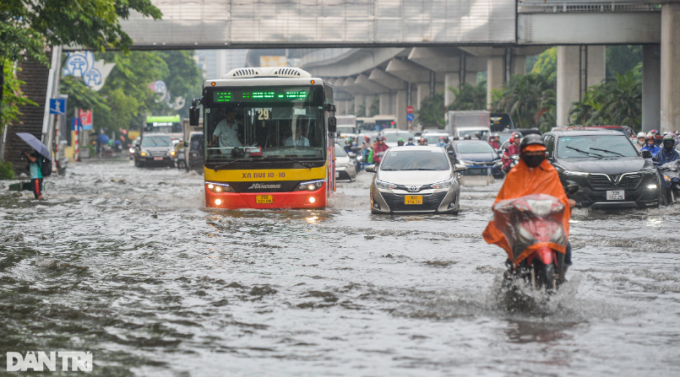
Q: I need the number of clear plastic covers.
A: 1